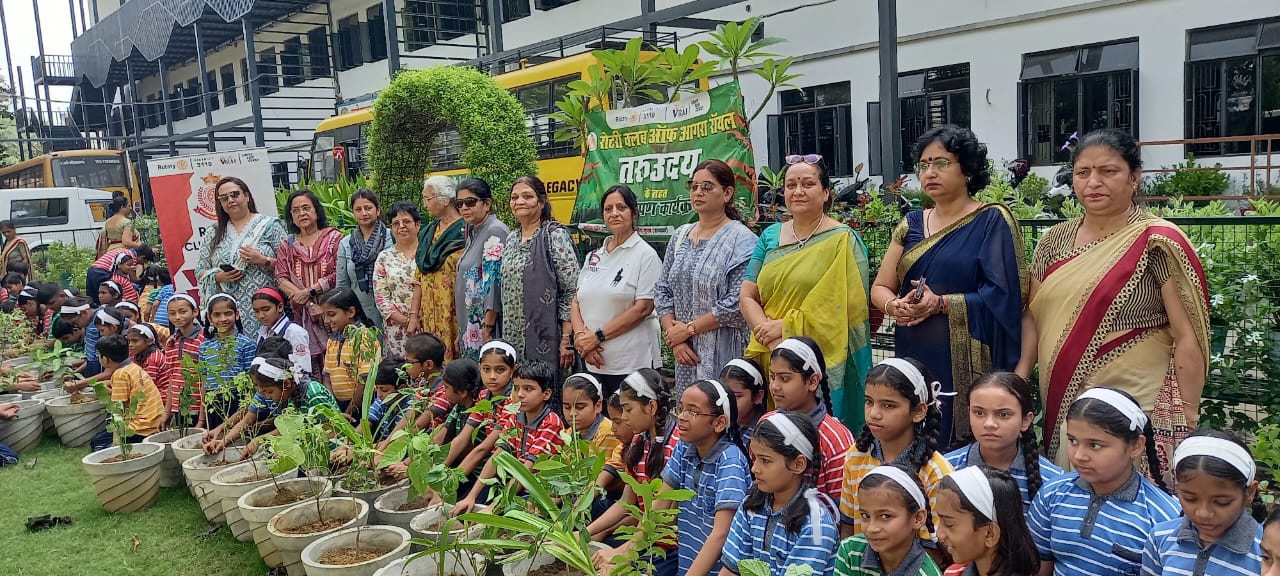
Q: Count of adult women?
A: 14